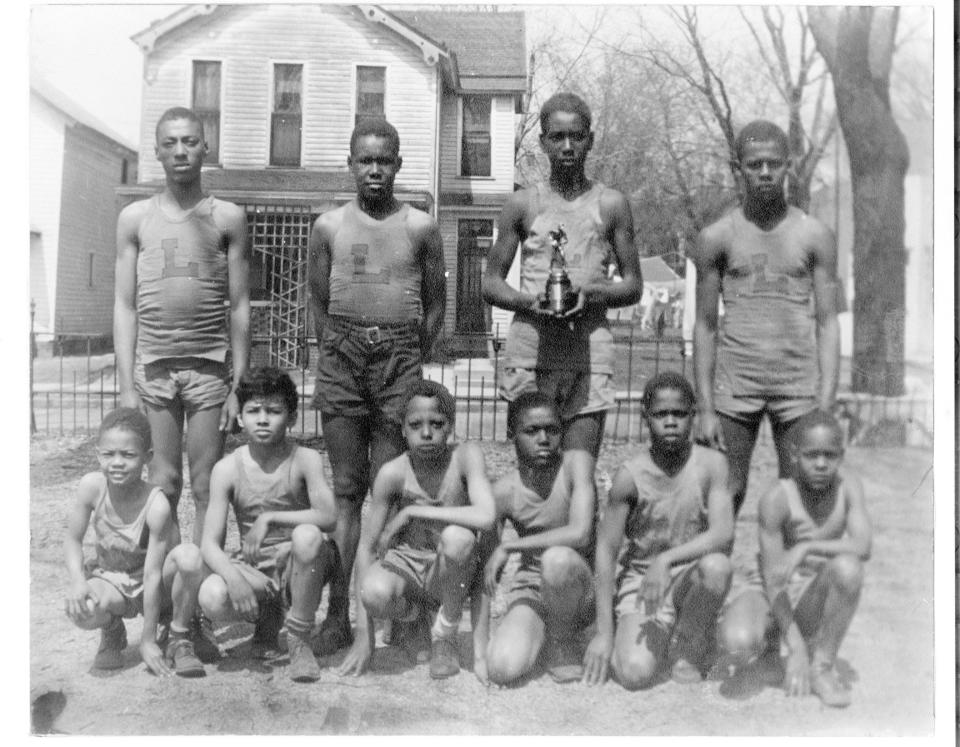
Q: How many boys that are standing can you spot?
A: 4